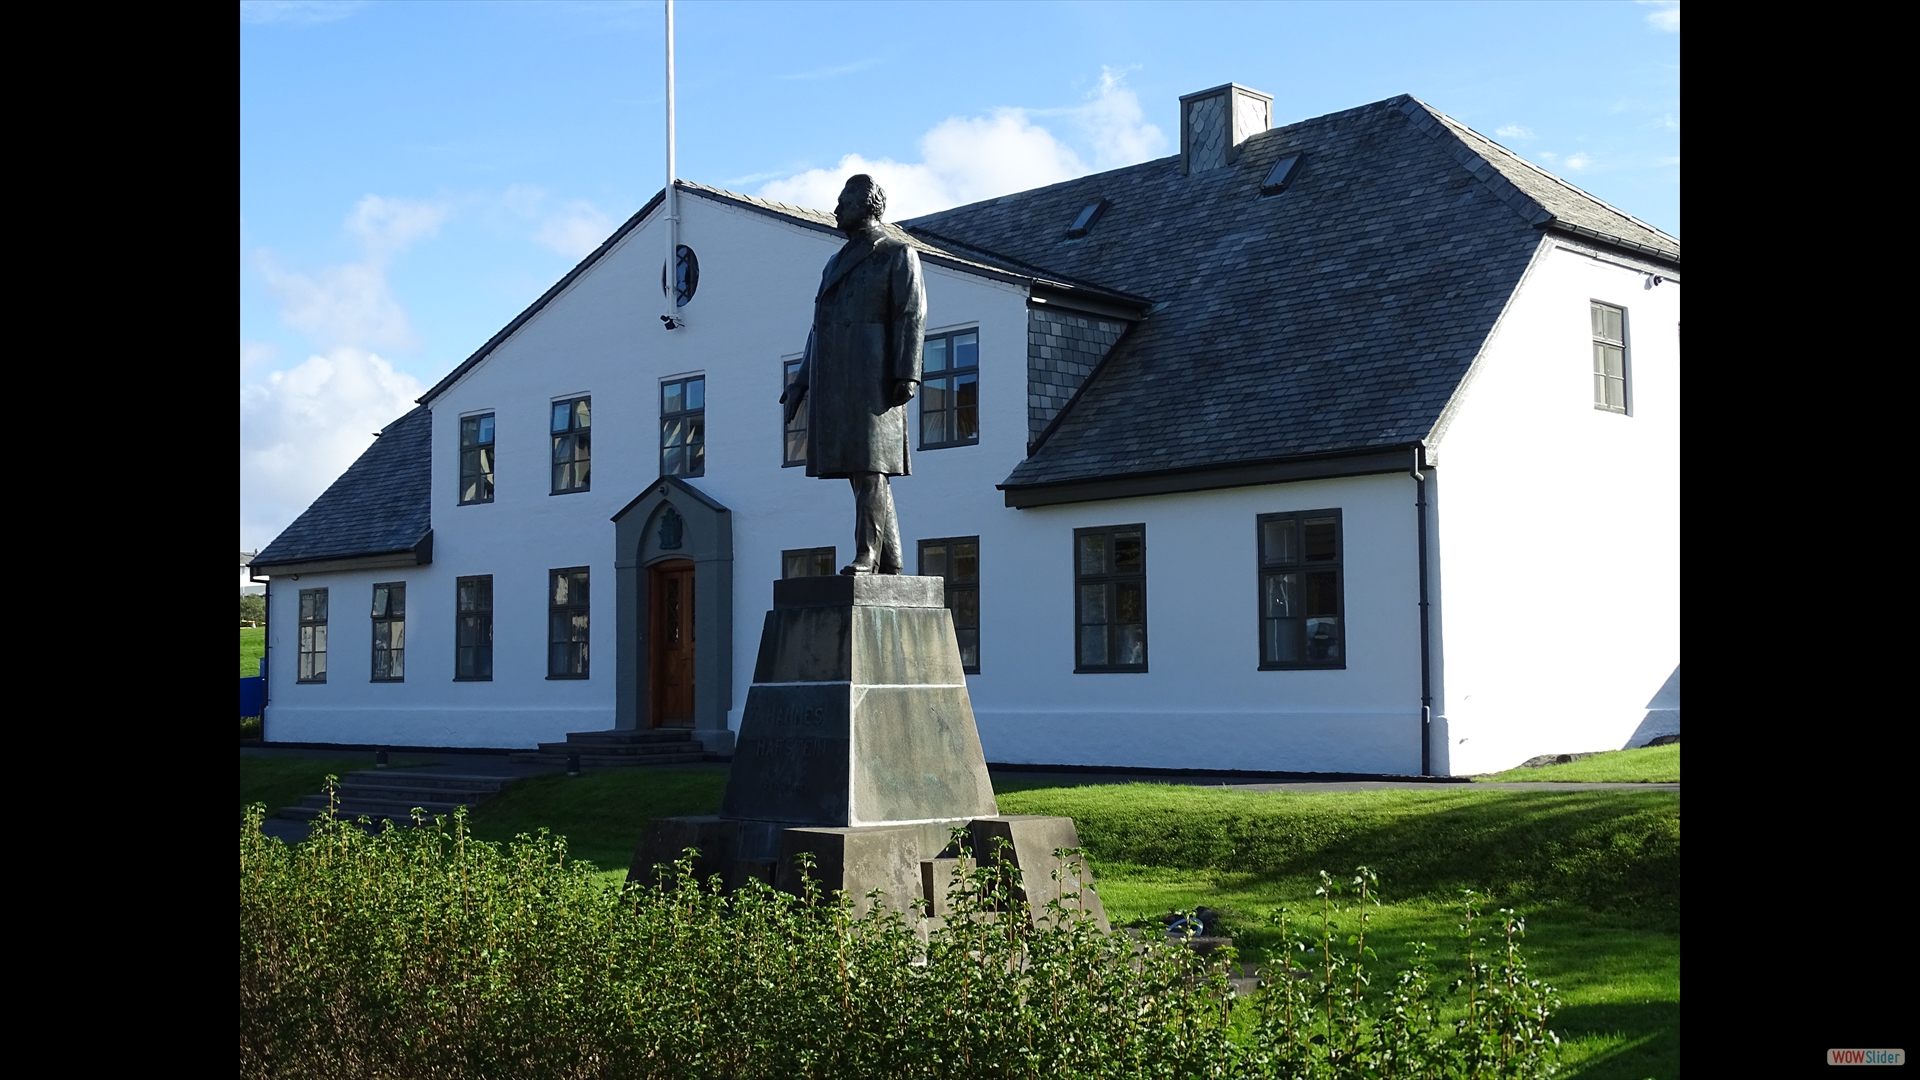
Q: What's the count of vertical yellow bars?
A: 0